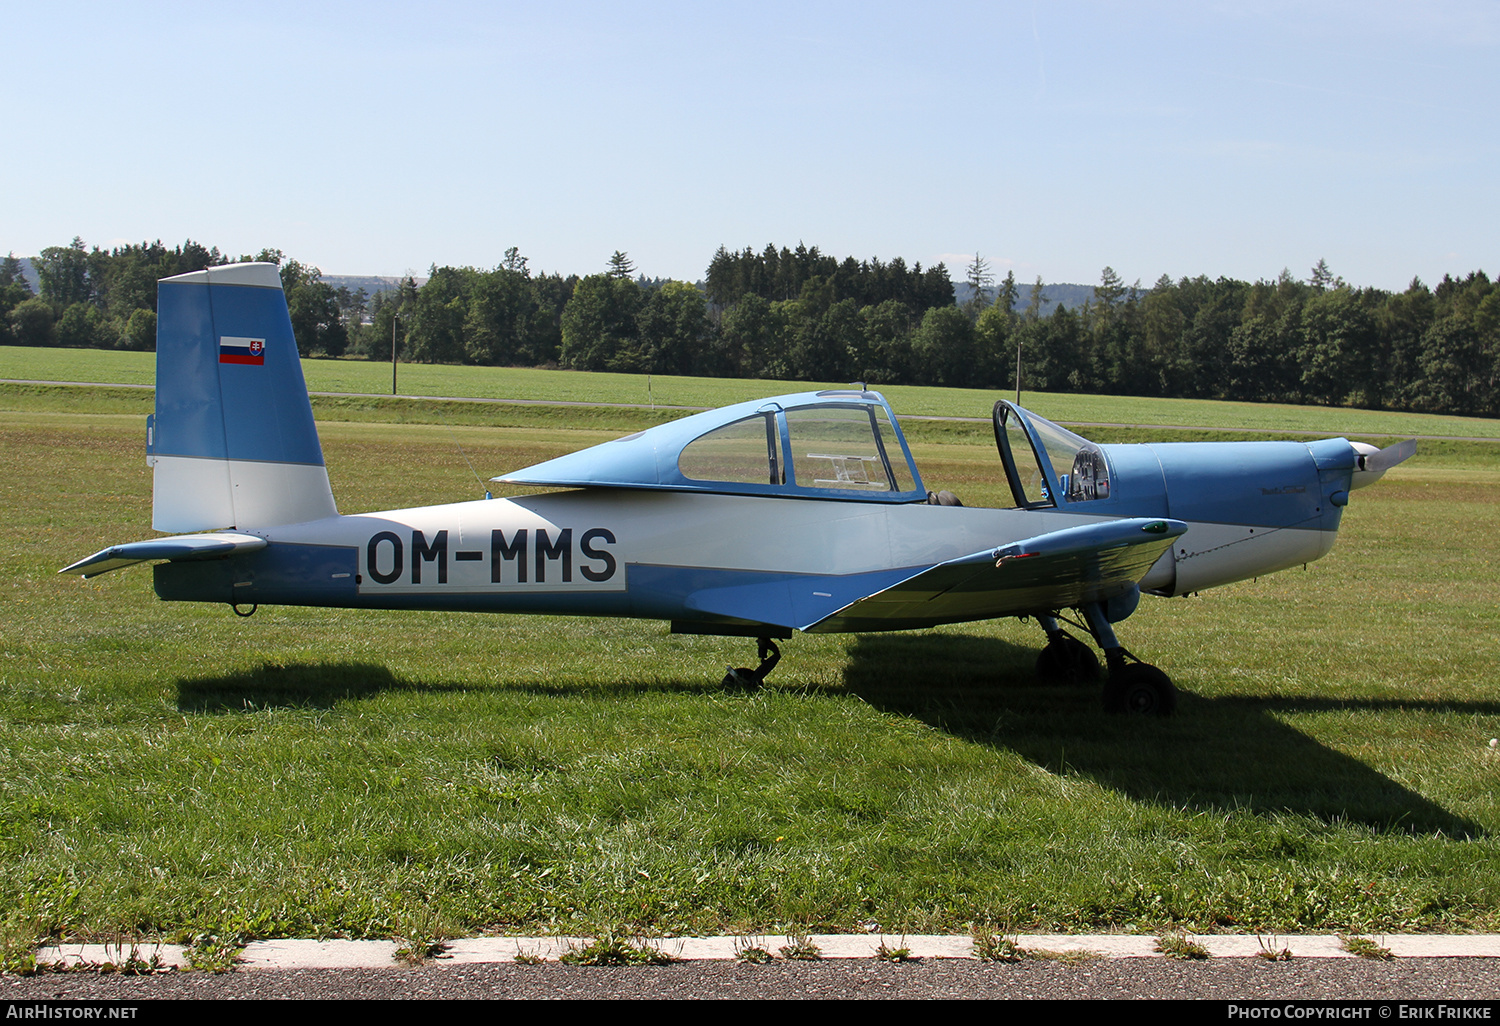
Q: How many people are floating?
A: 0